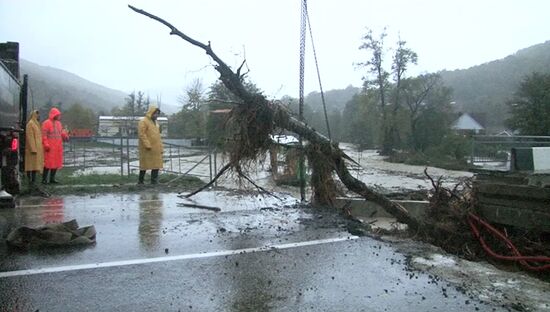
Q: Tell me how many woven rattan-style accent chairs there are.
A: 0